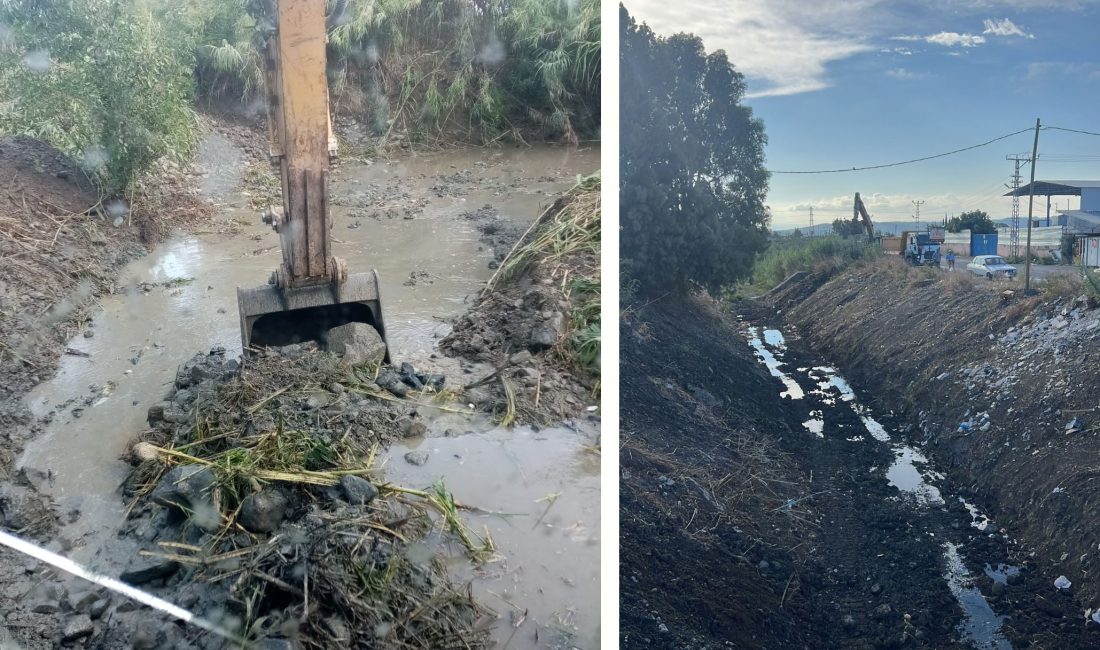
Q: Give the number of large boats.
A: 0